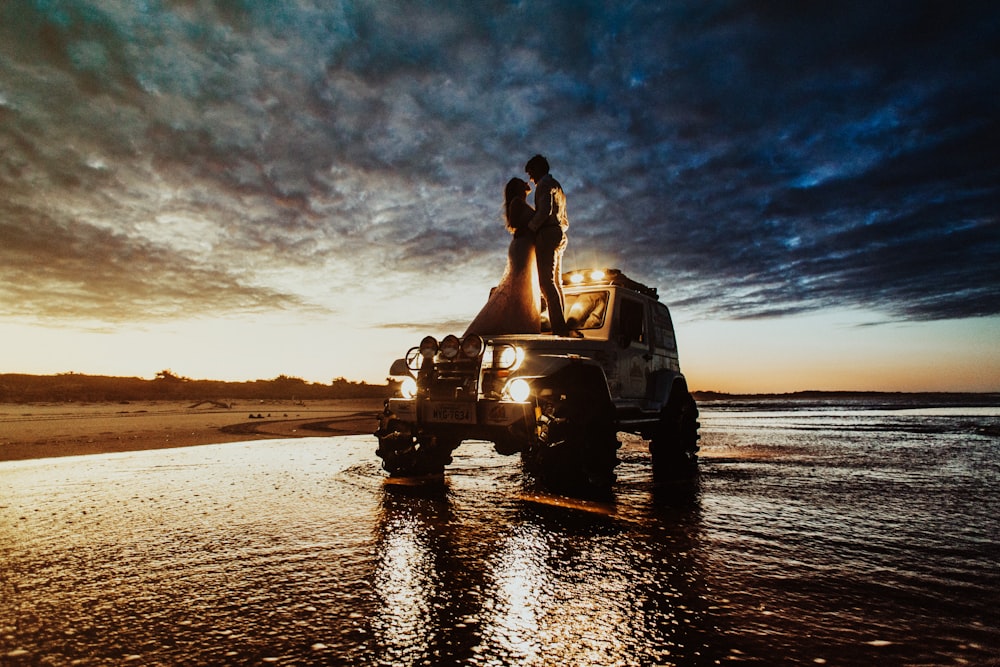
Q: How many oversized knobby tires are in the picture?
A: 3